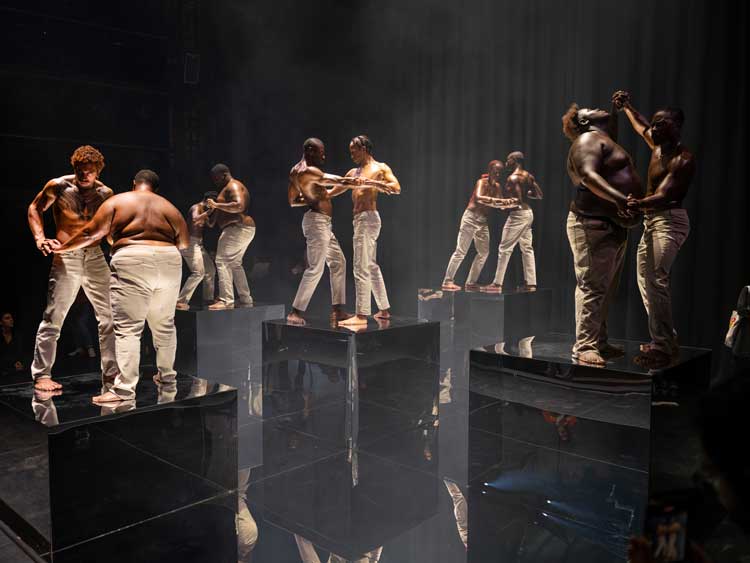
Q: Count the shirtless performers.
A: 10